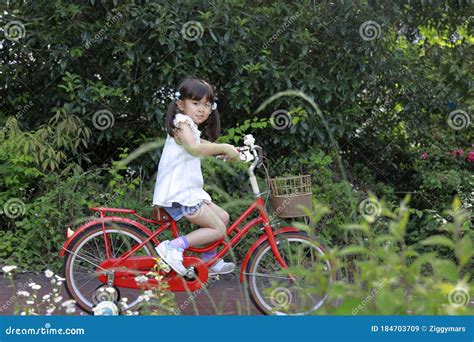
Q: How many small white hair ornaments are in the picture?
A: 2